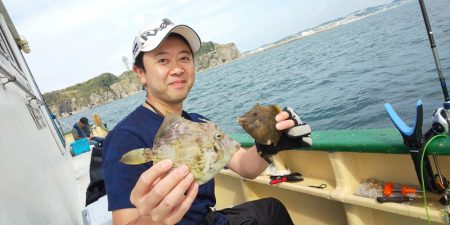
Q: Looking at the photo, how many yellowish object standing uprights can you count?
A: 1